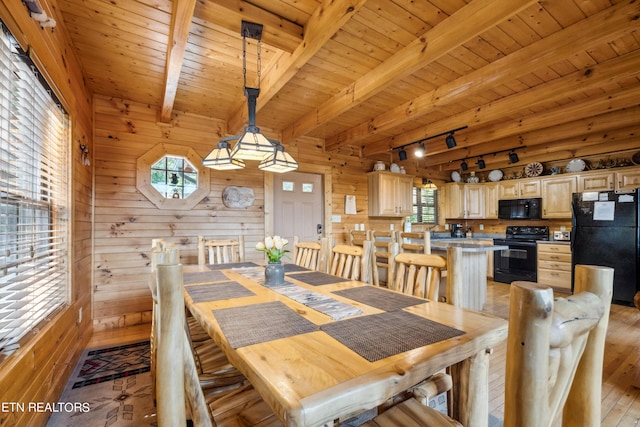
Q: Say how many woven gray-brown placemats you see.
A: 8